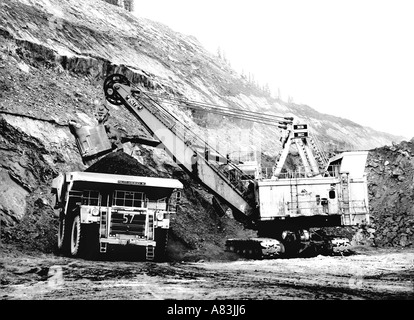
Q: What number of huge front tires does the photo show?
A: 2